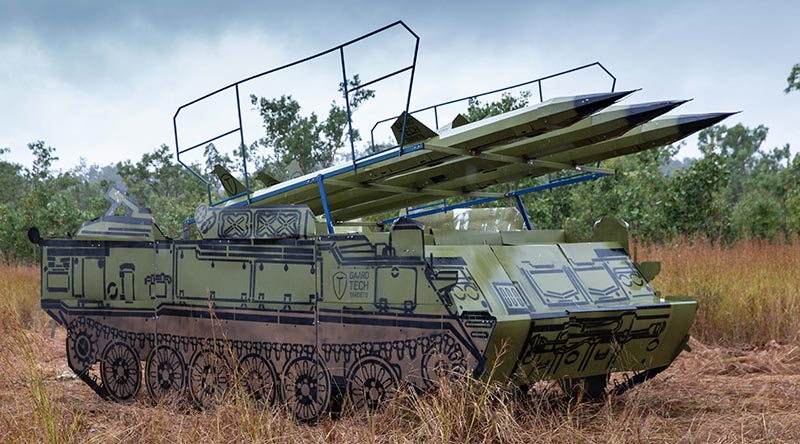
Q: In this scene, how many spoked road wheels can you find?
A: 6